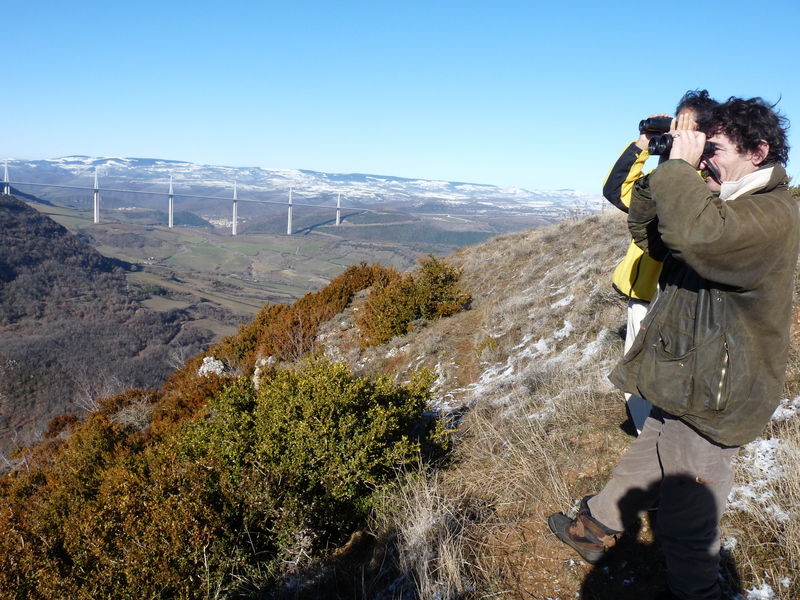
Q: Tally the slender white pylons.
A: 6